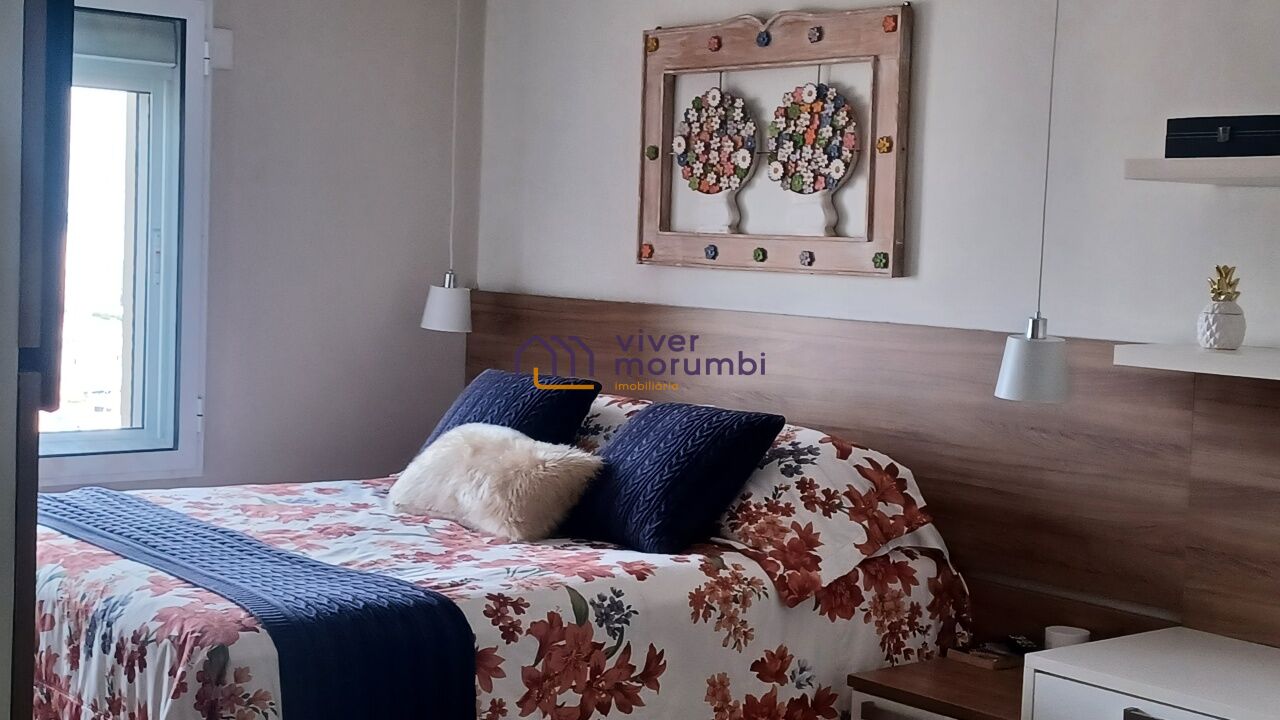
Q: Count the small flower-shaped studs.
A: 12